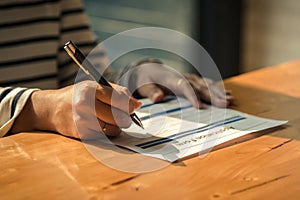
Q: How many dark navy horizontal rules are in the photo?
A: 4